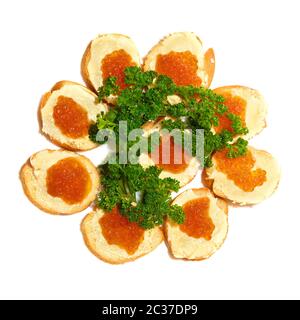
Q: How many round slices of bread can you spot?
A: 9